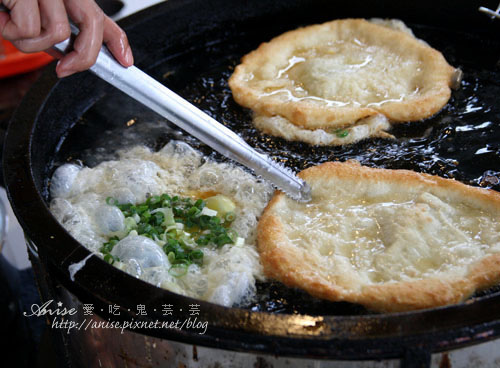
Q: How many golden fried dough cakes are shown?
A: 2